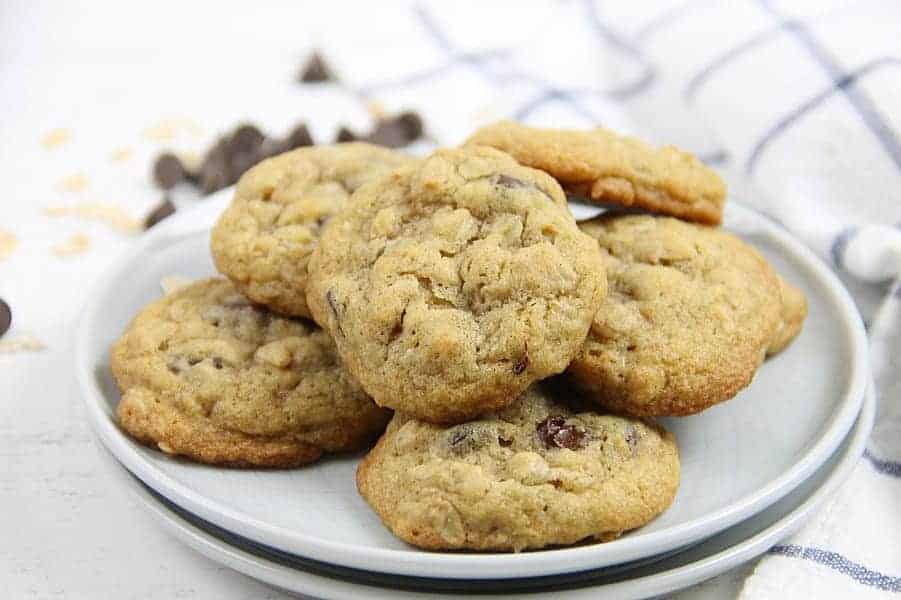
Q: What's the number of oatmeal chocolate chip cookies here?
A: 7